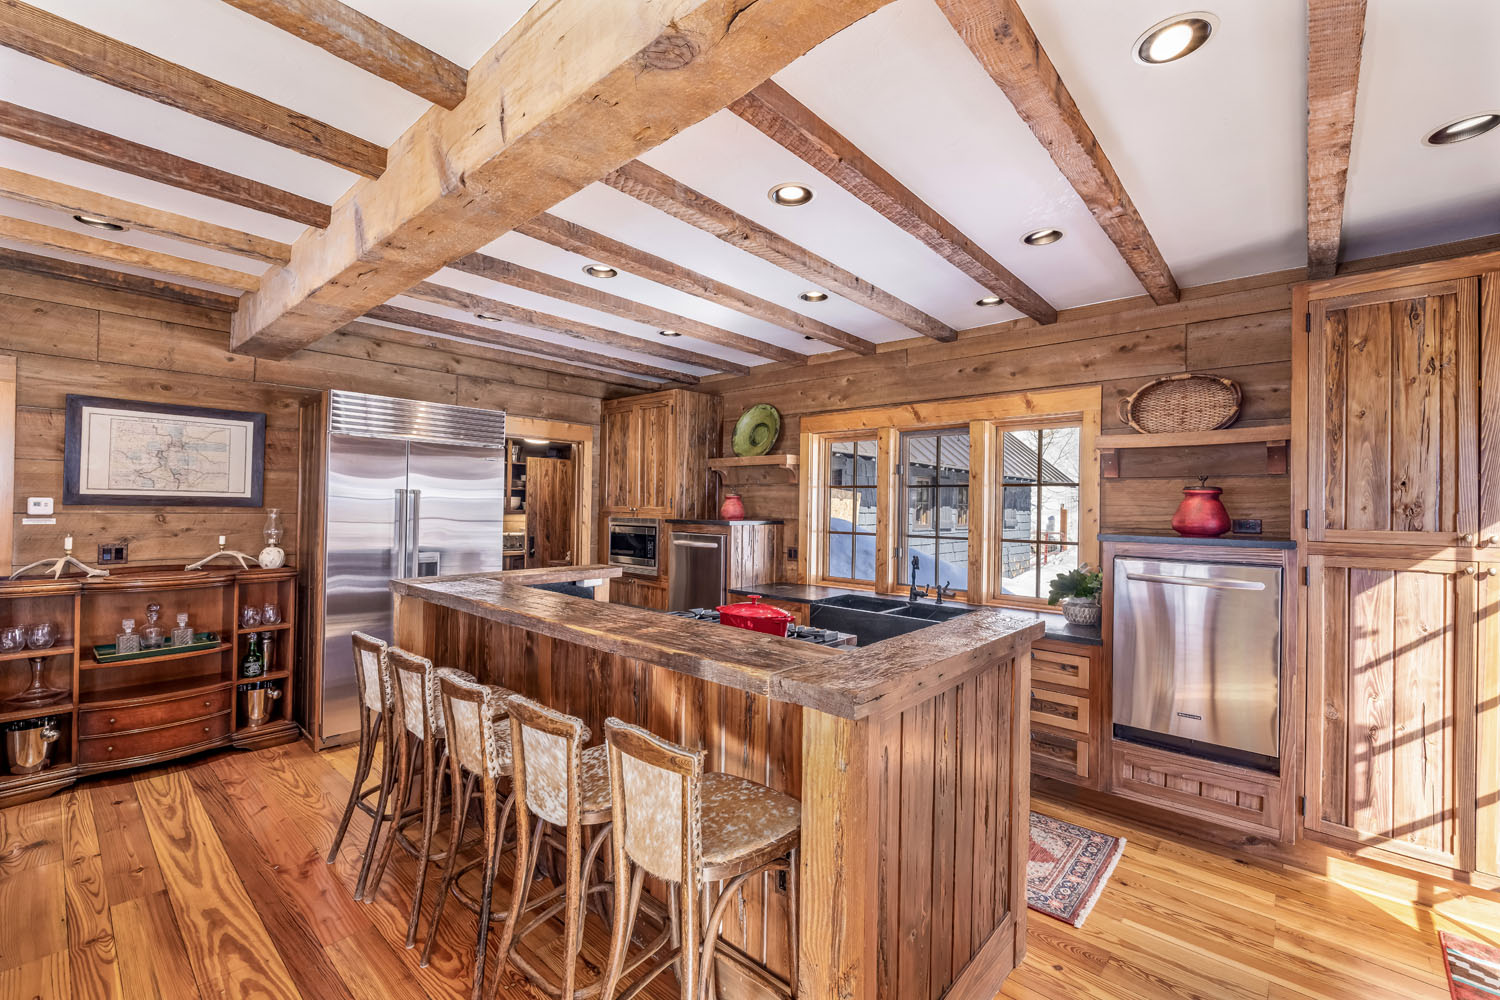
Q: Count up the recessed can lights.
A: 11